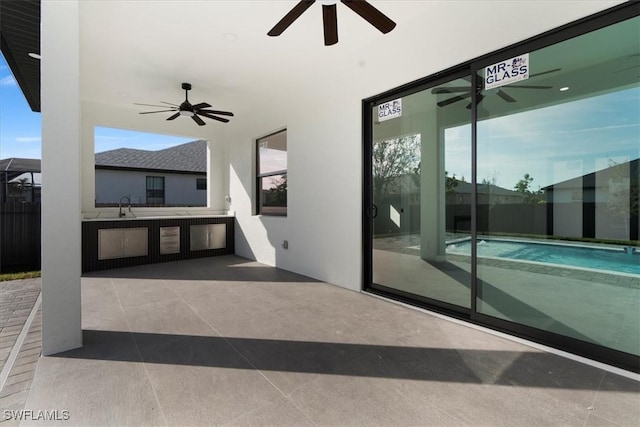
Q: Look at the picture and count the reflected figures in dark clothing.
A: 0